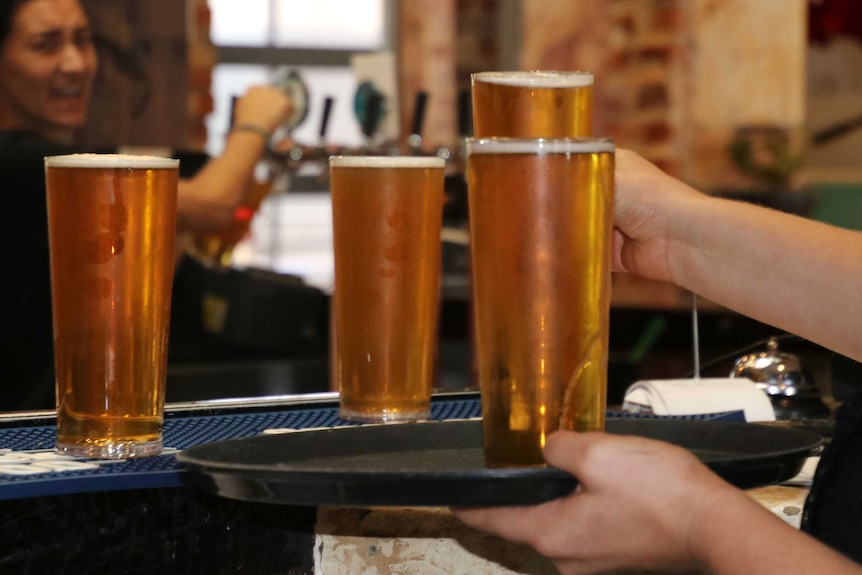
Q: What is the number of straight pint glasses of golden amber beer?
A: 4